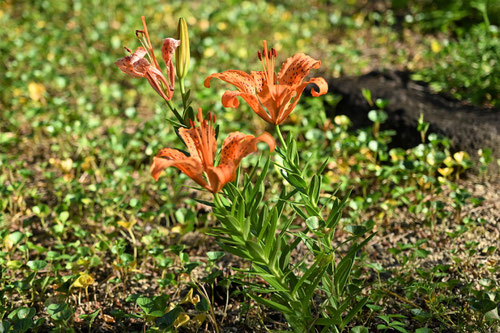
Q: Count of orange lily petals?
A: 12